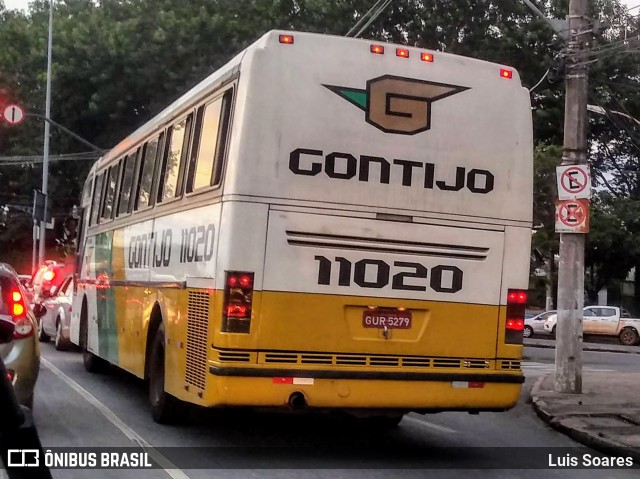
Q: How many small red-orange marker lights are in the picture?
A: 5